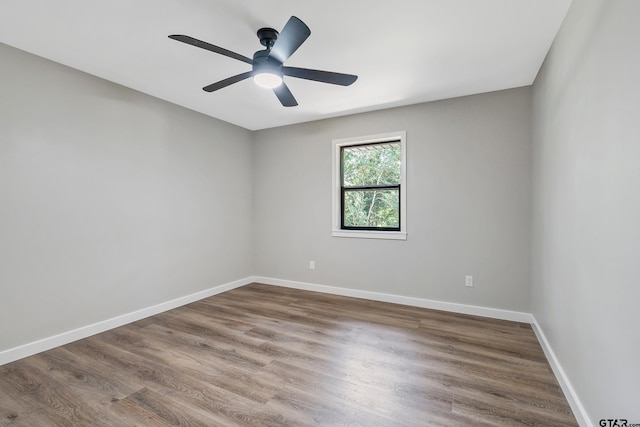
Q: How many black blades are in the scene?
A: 5